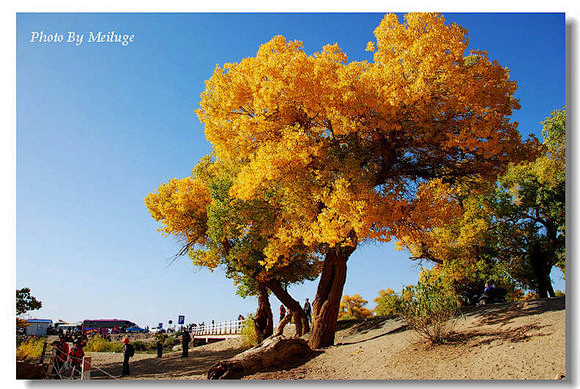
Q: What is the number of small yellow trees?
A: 2